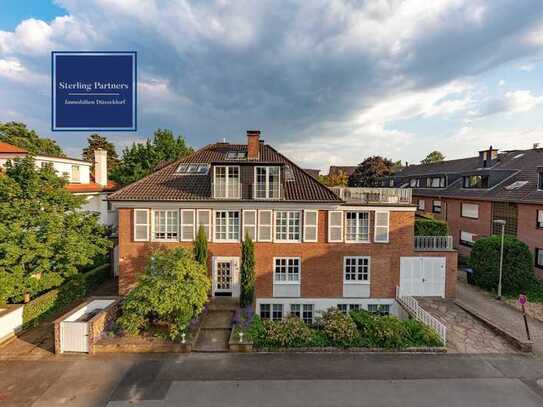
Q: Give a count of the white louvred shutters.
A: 8